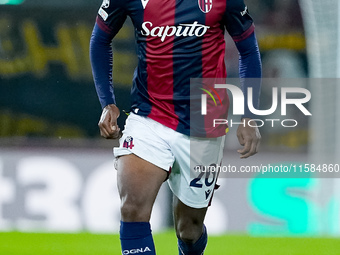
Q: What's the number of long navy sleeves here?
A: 2